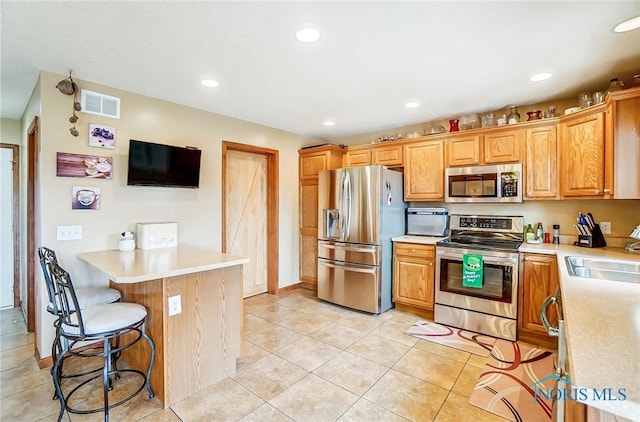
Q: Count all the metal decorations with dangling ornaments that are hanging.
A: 1